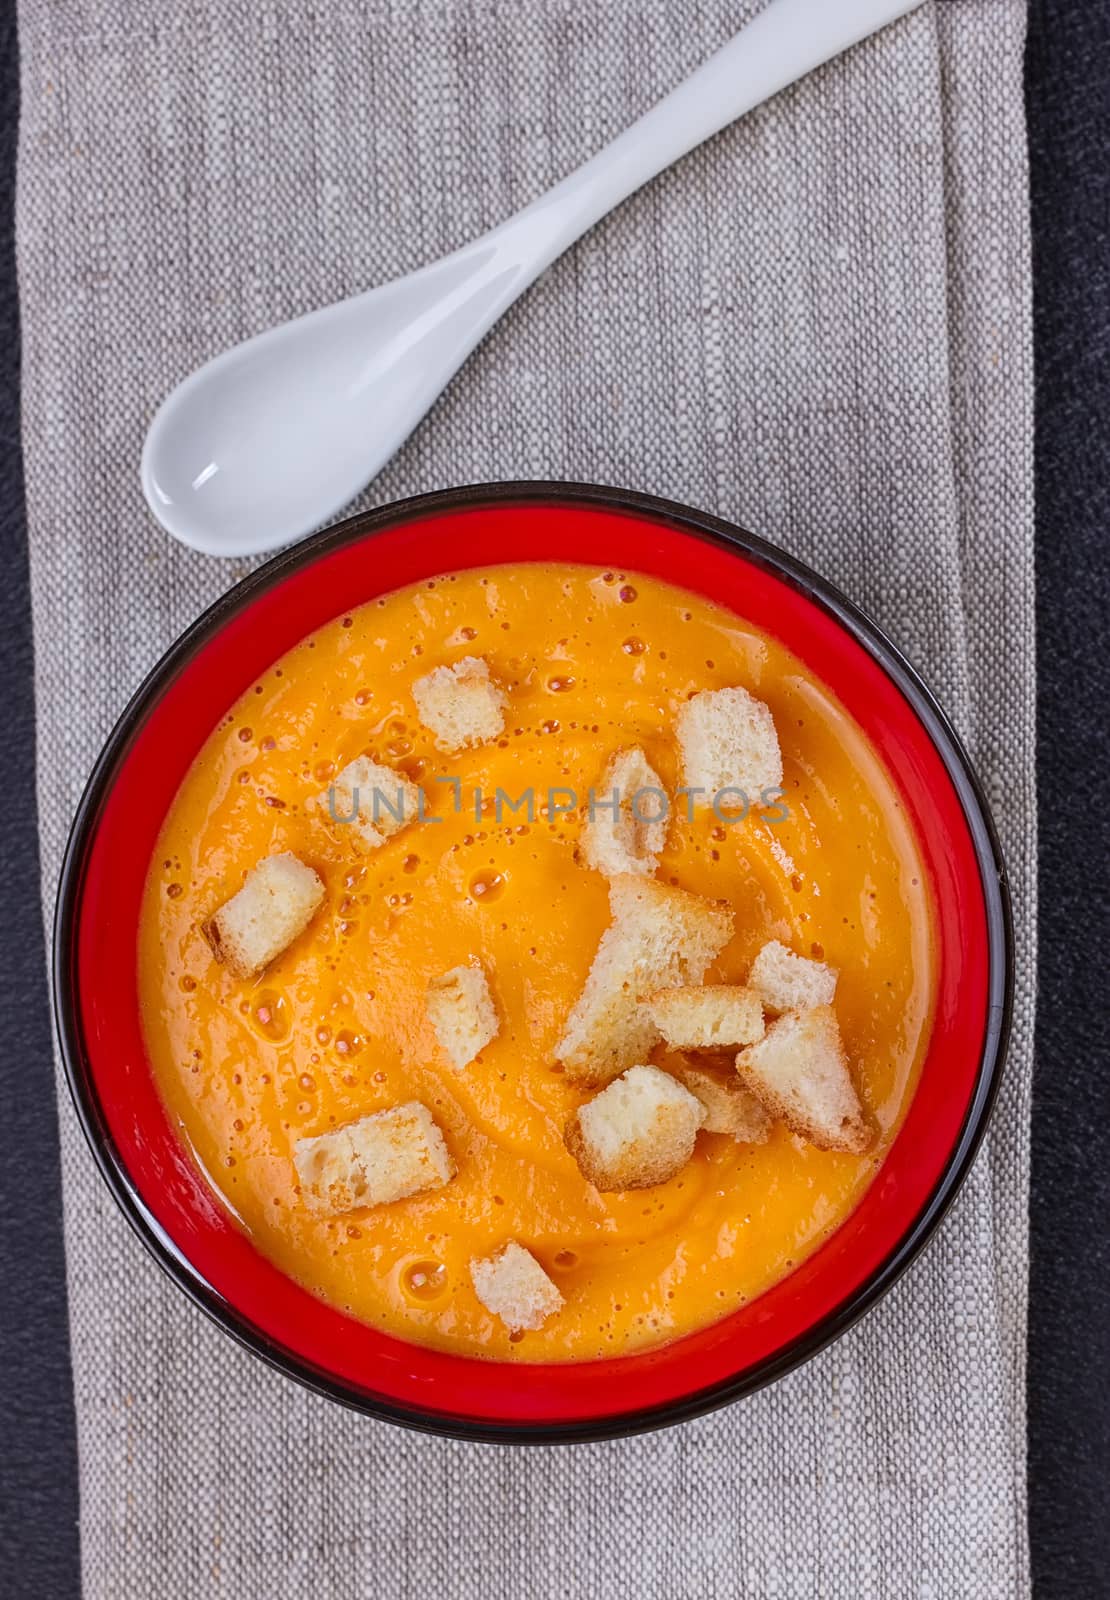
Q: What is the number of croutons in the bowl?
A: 14